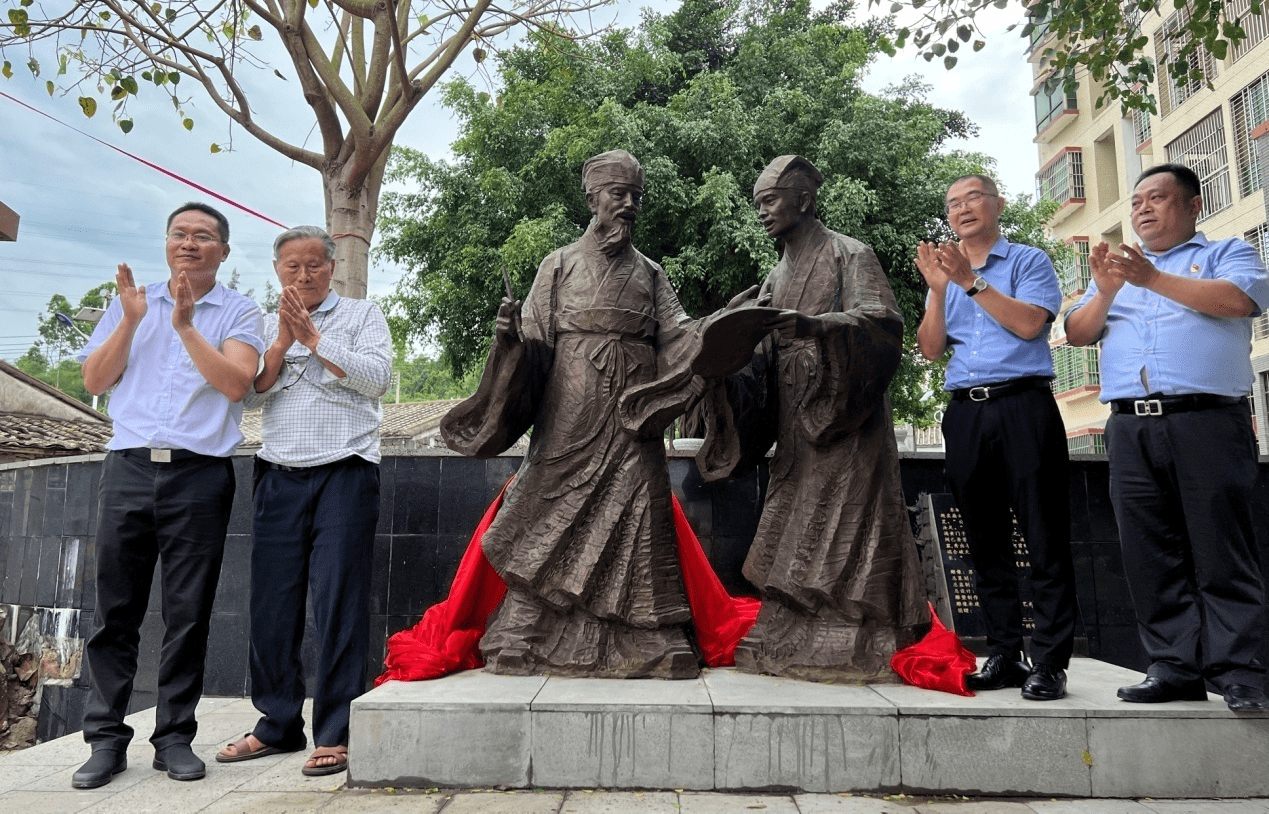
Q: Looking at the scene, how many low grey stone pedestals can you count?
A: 1